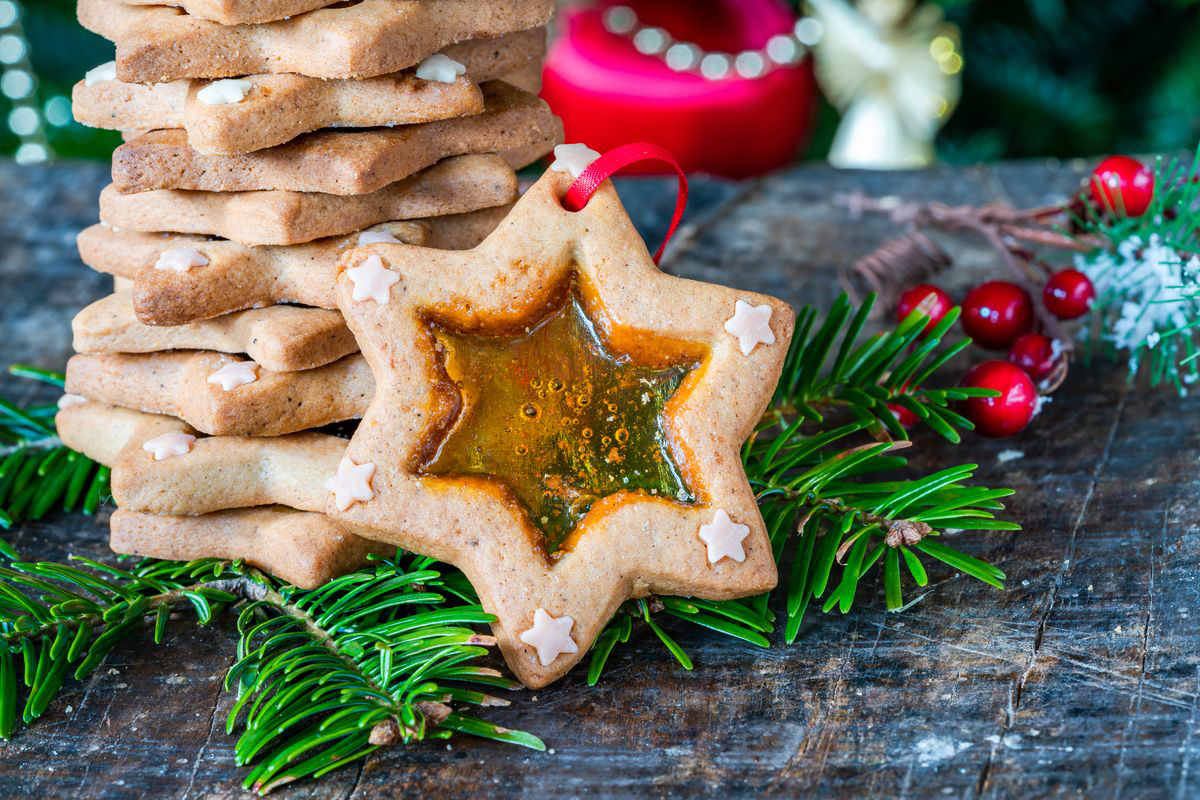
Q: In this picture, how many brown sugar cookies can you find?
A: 11